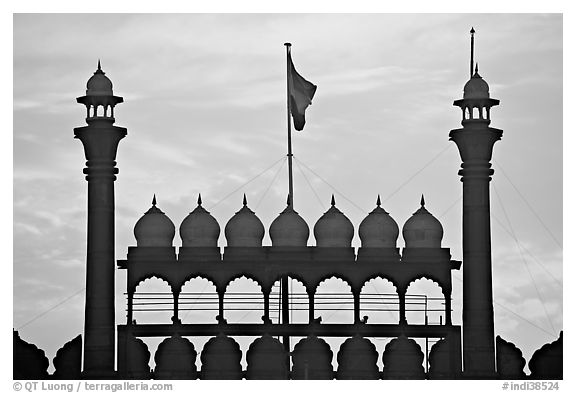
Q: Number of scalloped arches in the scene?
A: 7